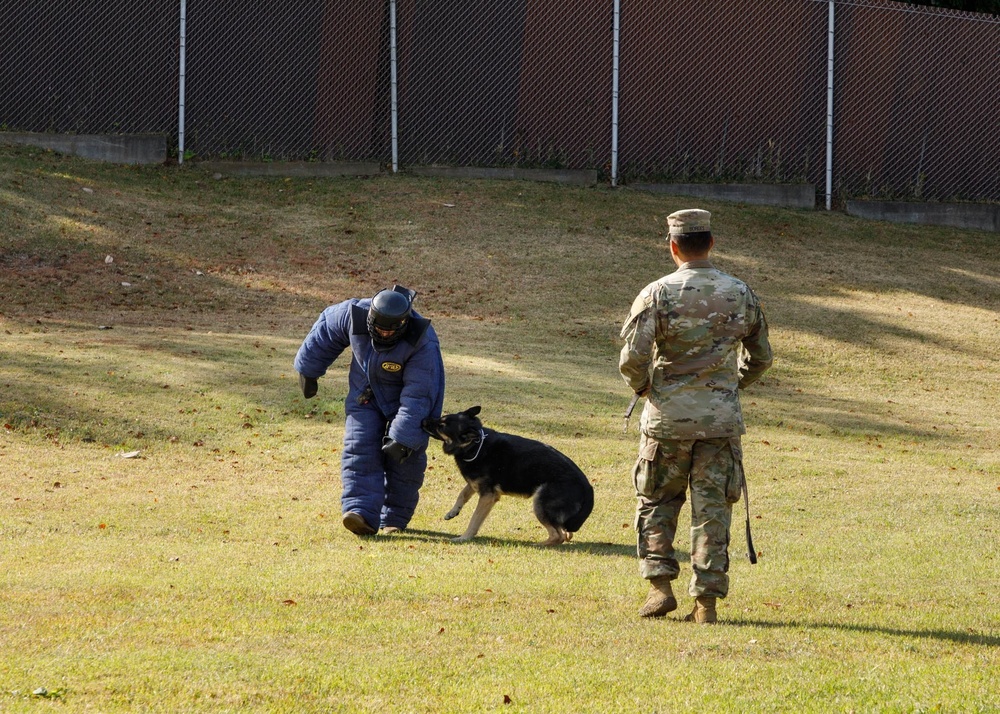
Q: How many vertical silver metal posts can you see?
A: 4